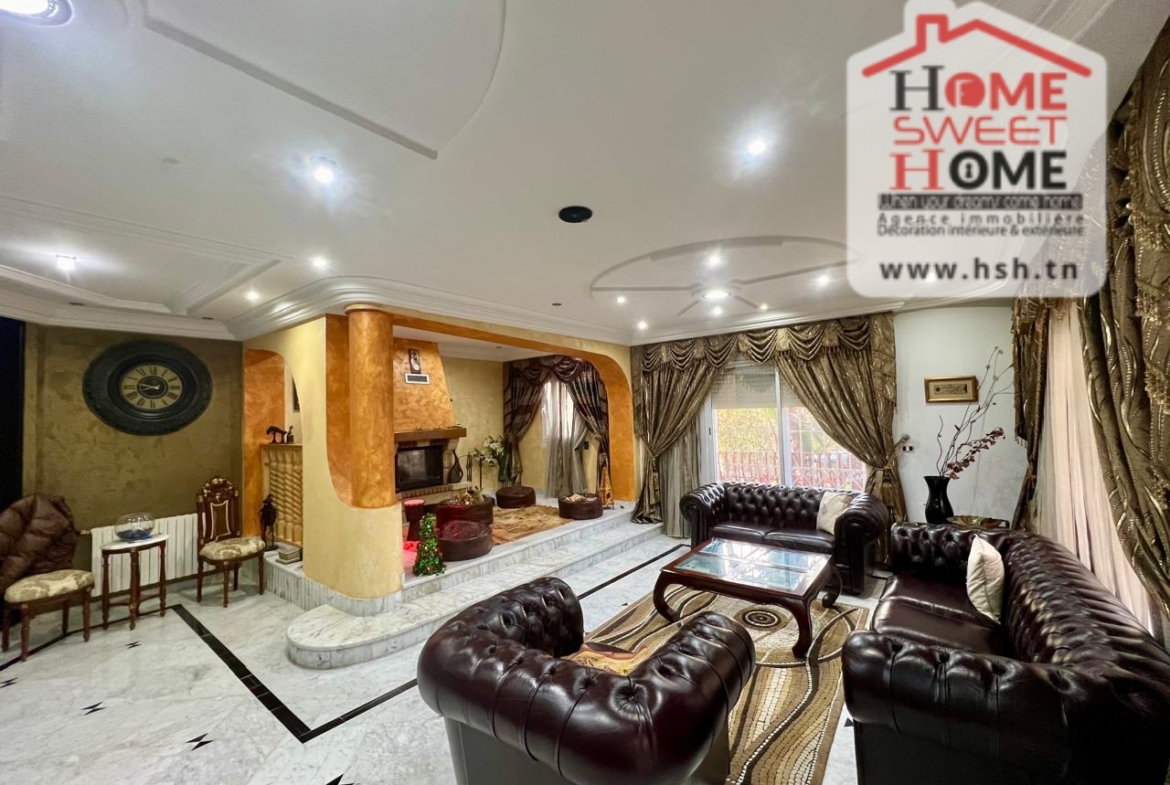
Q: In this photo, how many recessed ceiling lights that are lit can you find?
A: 13